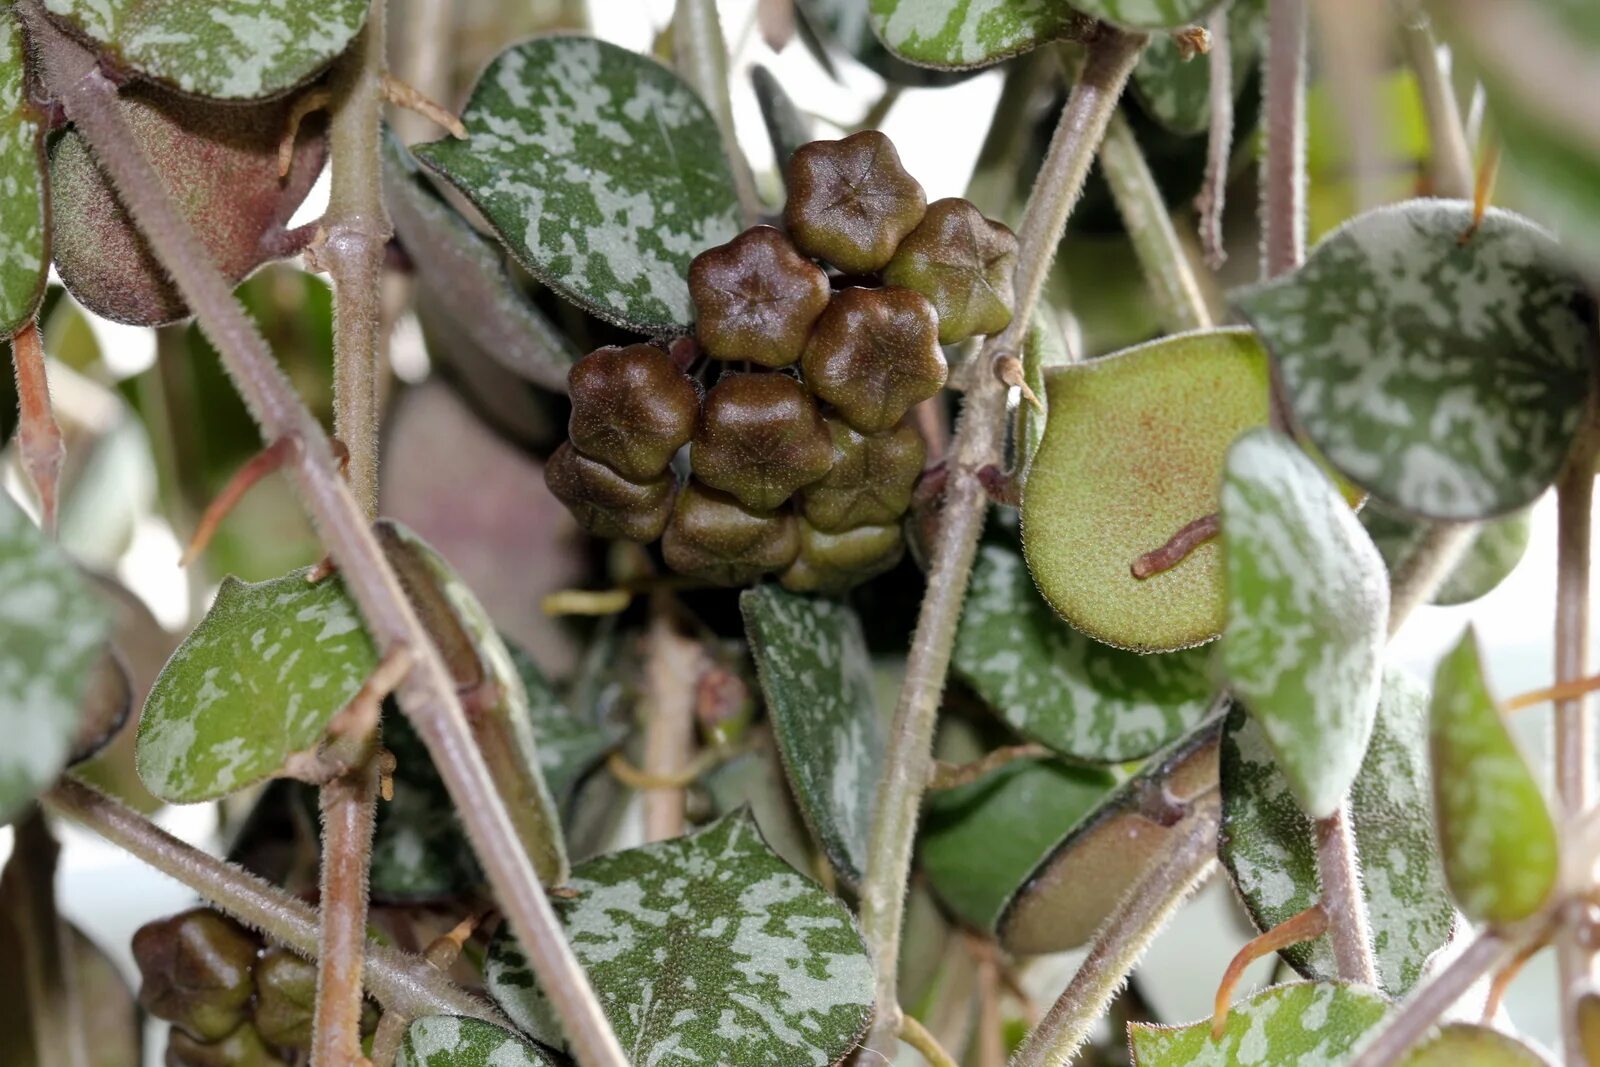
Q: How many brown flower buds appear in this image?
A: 13